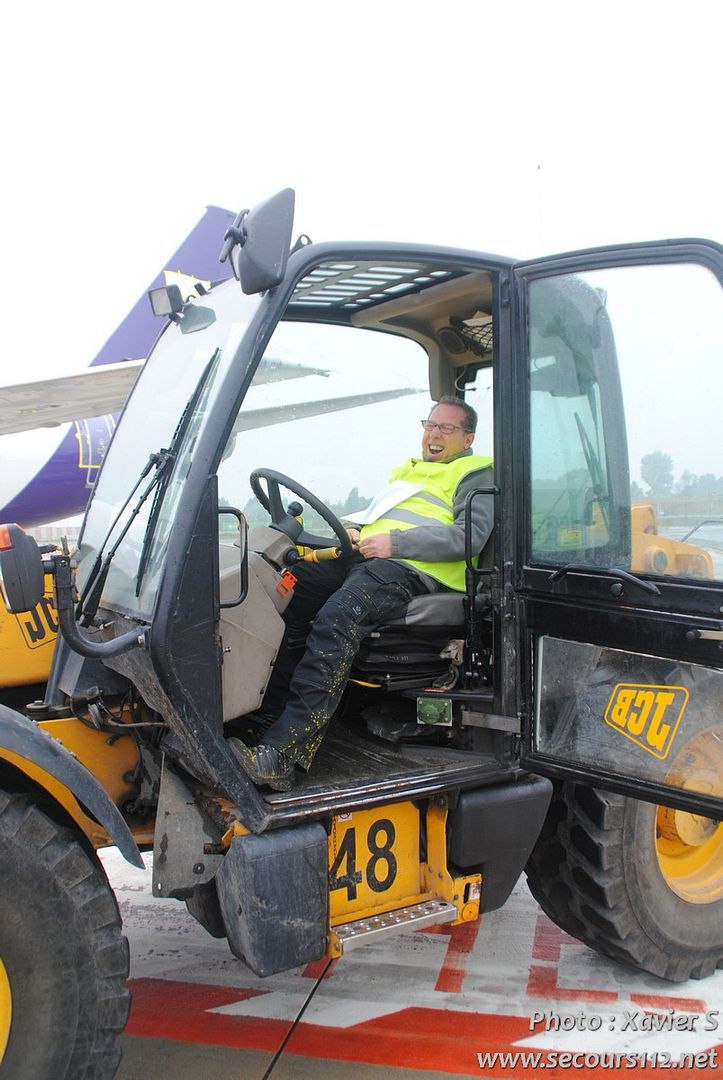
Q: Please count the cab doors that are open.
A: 1